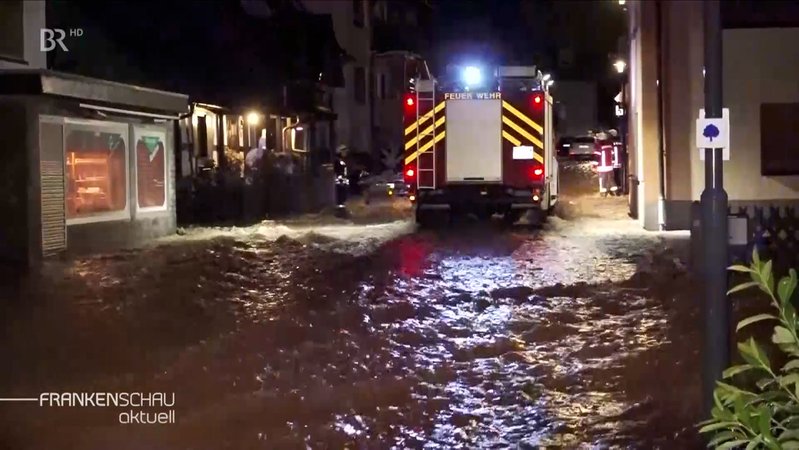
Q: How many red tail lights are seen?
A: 4